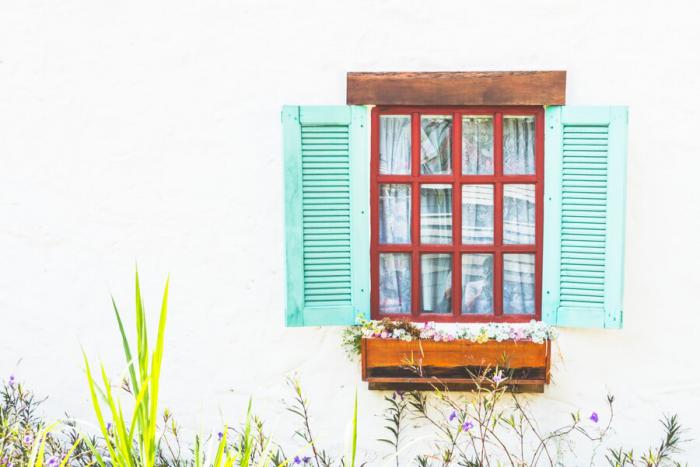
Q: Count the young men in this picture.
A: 0